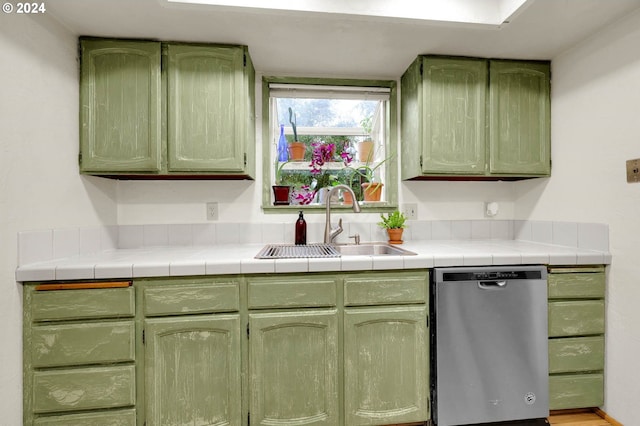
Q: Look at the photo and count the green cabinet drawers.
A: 11